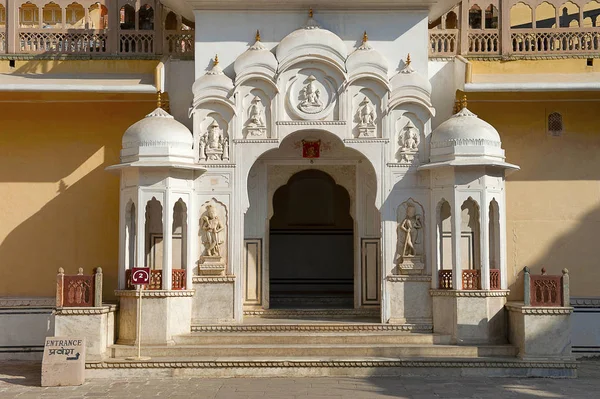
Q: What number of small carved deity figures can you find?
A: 7